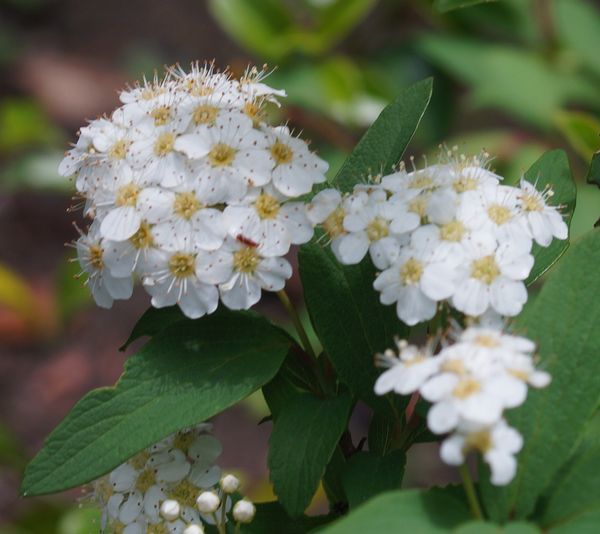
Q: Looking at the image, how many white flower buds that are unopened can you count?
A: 5